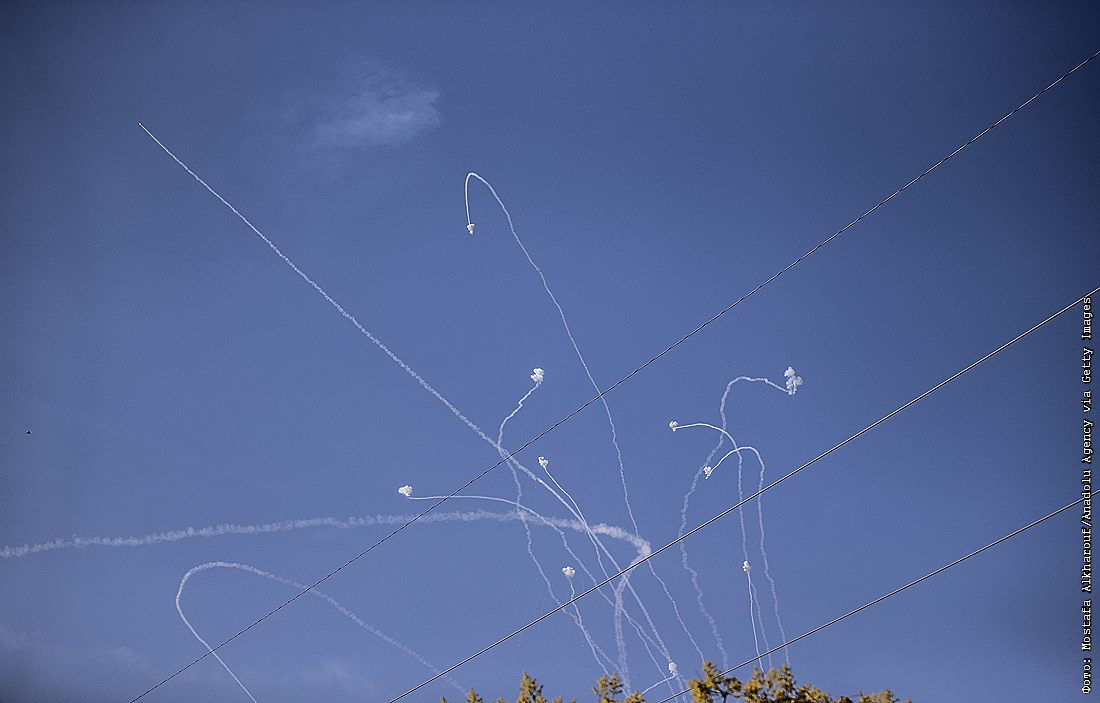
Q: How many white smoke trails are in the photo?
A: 13